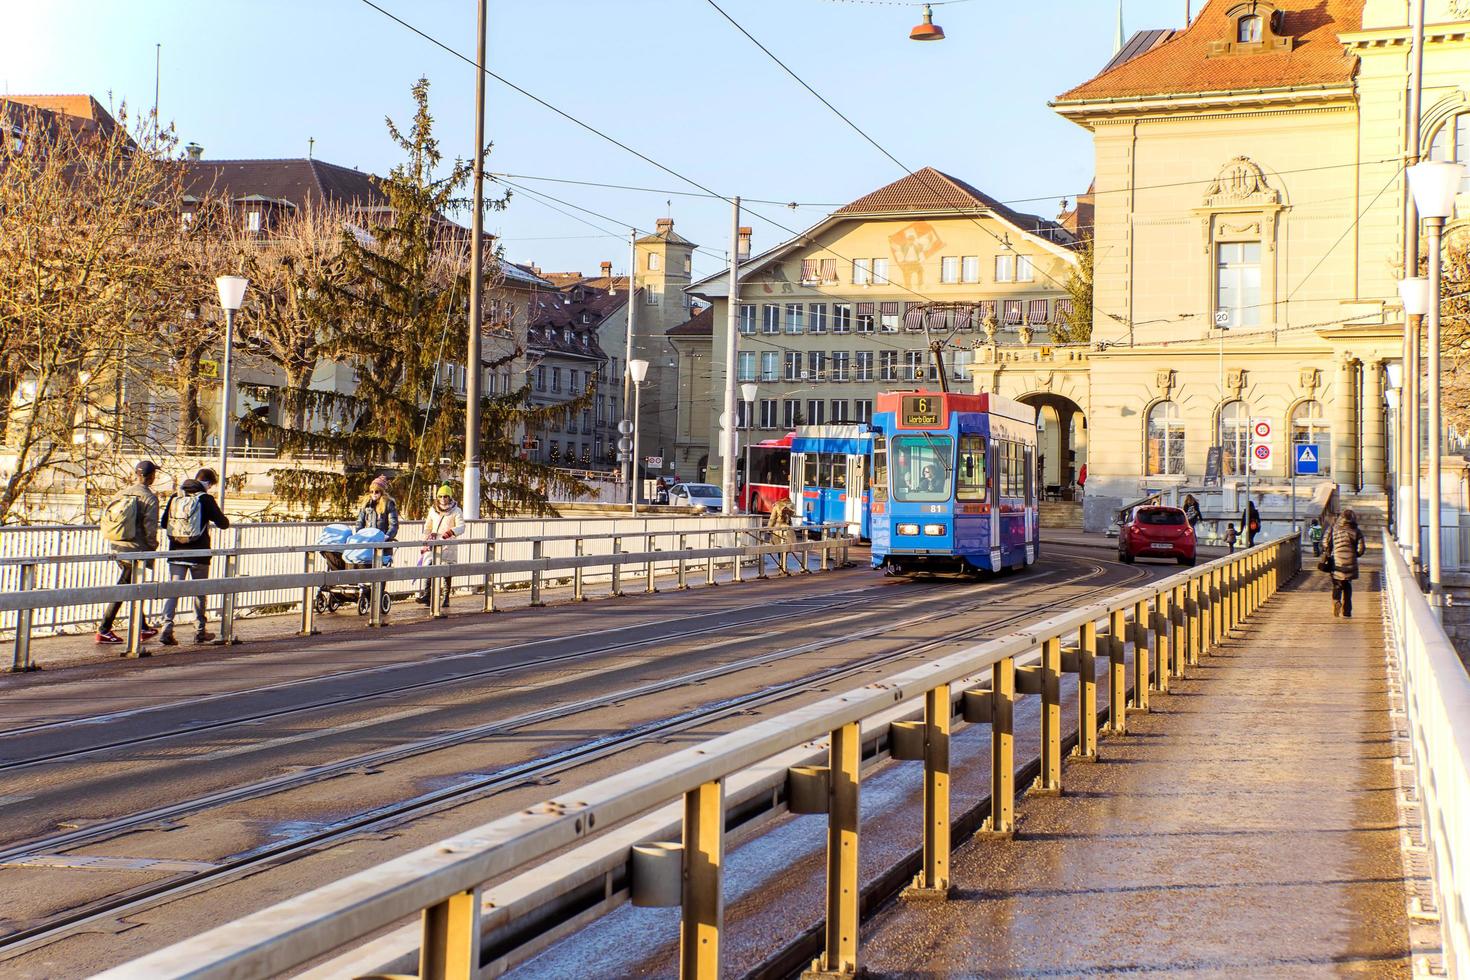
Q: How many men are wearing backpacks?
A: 2